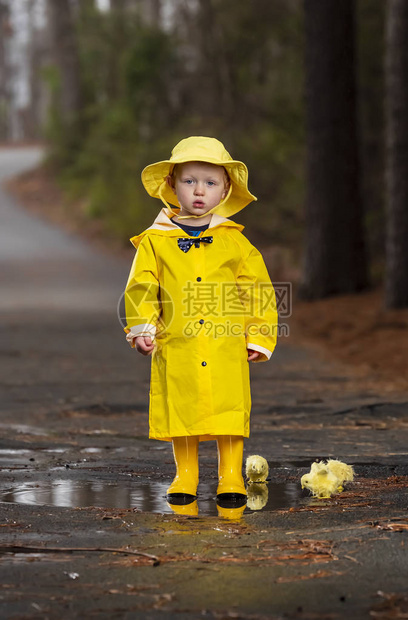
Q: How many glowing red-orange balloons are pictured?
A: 0